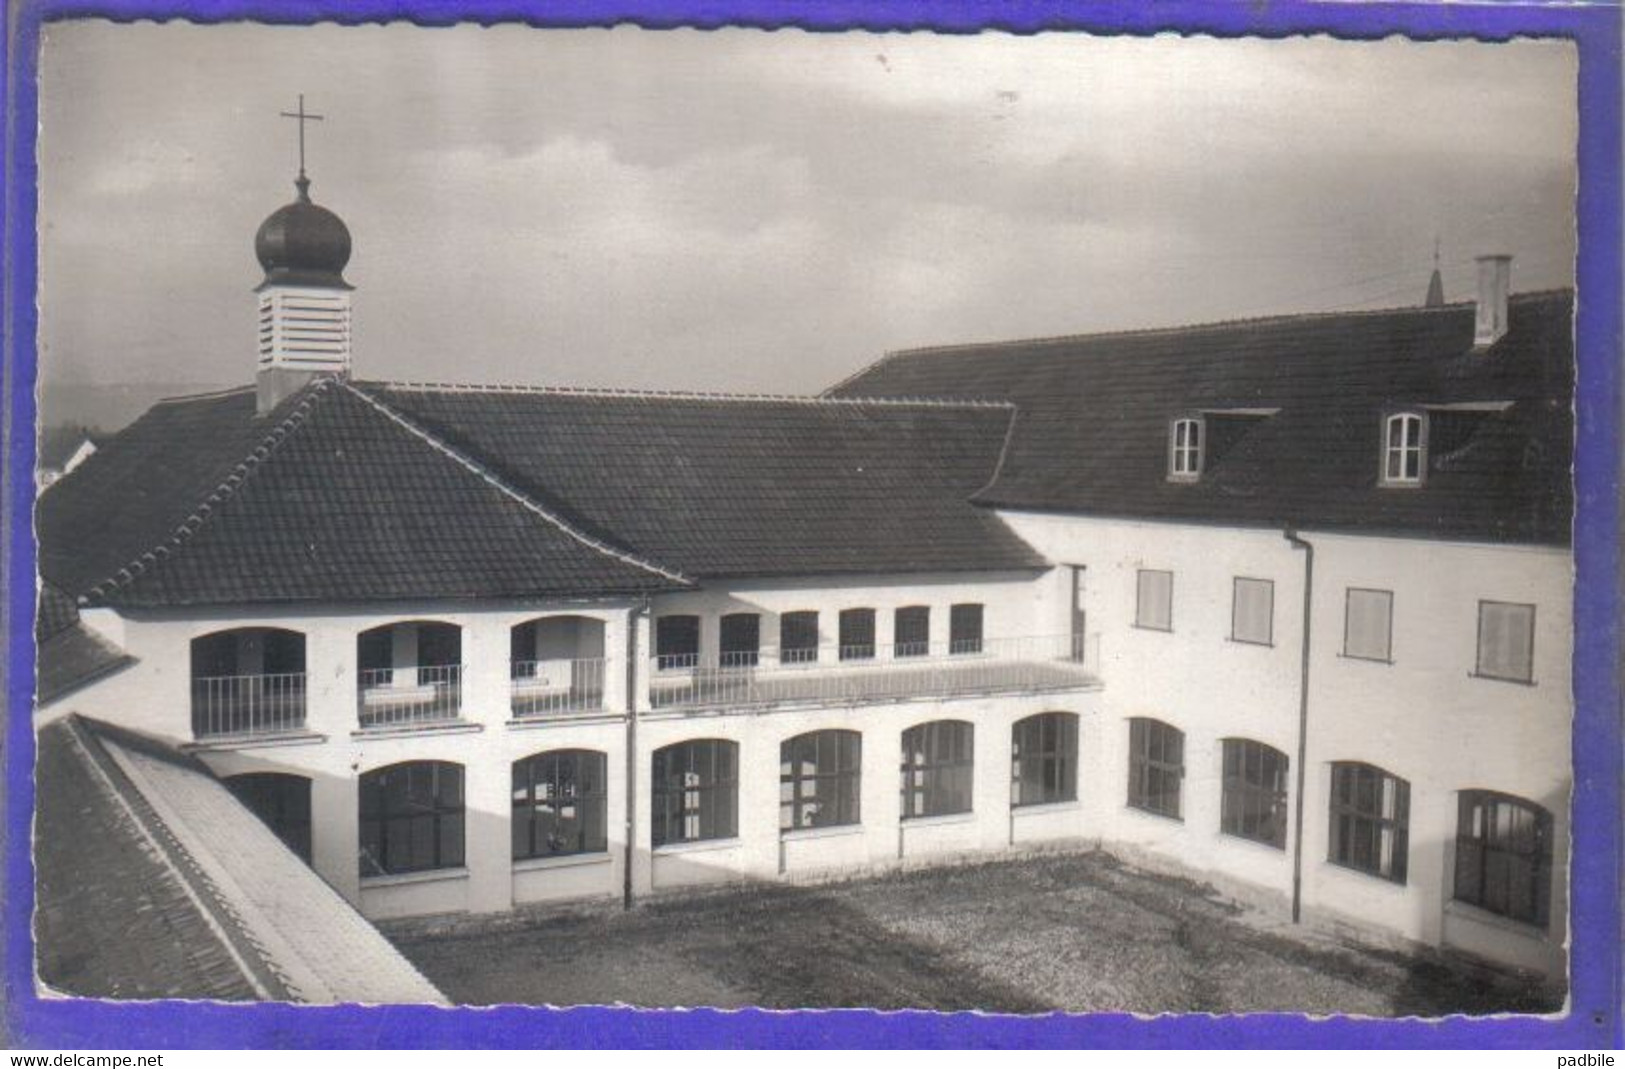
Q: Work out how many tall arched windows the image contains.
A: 11